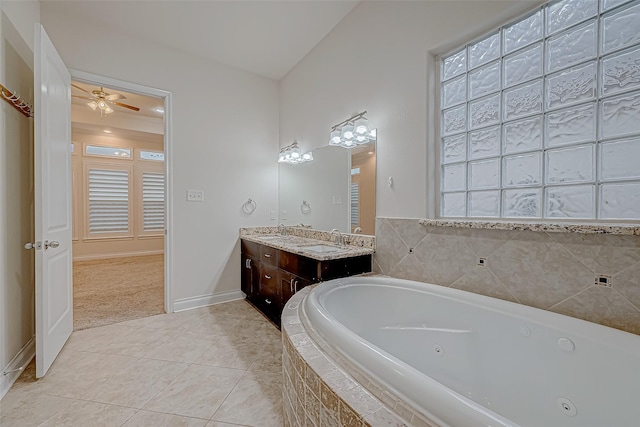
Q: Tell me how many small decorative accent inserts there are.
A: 3